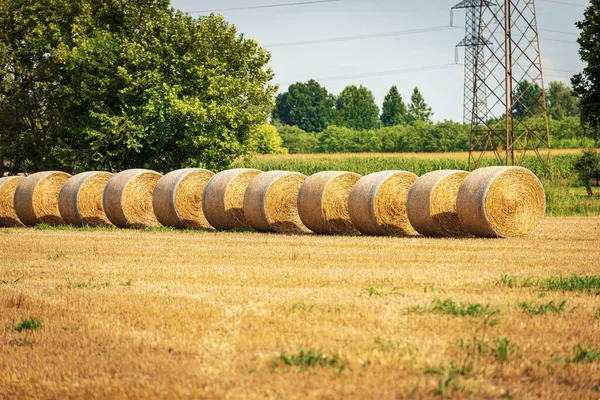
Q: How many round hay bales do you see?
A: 11